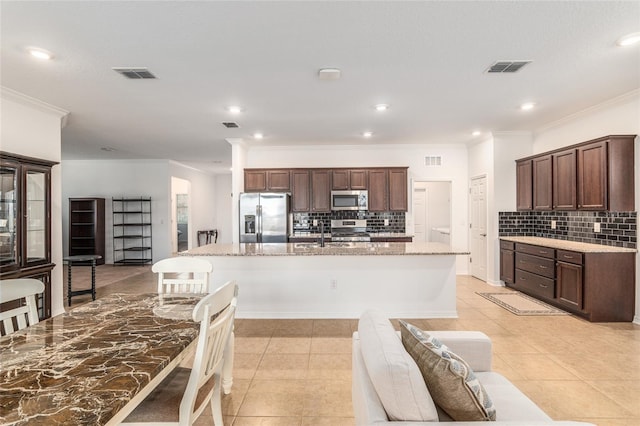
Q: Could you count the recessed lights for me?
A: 8